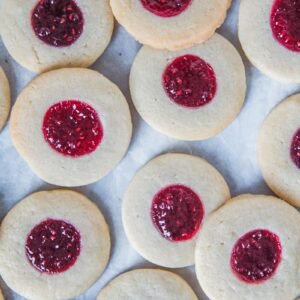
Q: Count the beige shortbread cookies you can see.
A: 11